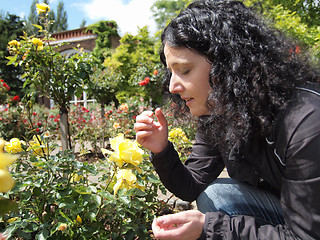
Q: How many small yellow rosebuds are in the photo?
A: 2